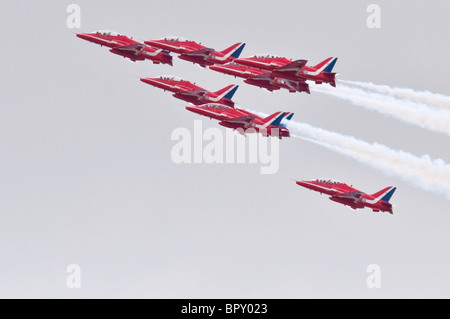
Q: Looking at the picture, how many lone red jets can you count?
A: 1